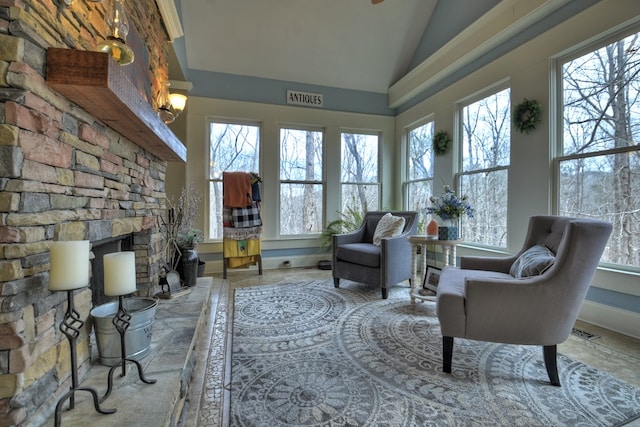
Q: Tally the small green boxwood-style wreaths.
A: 2